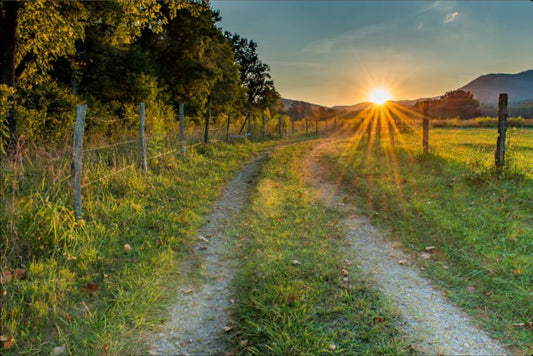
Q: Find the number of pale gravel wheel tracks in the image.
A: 2